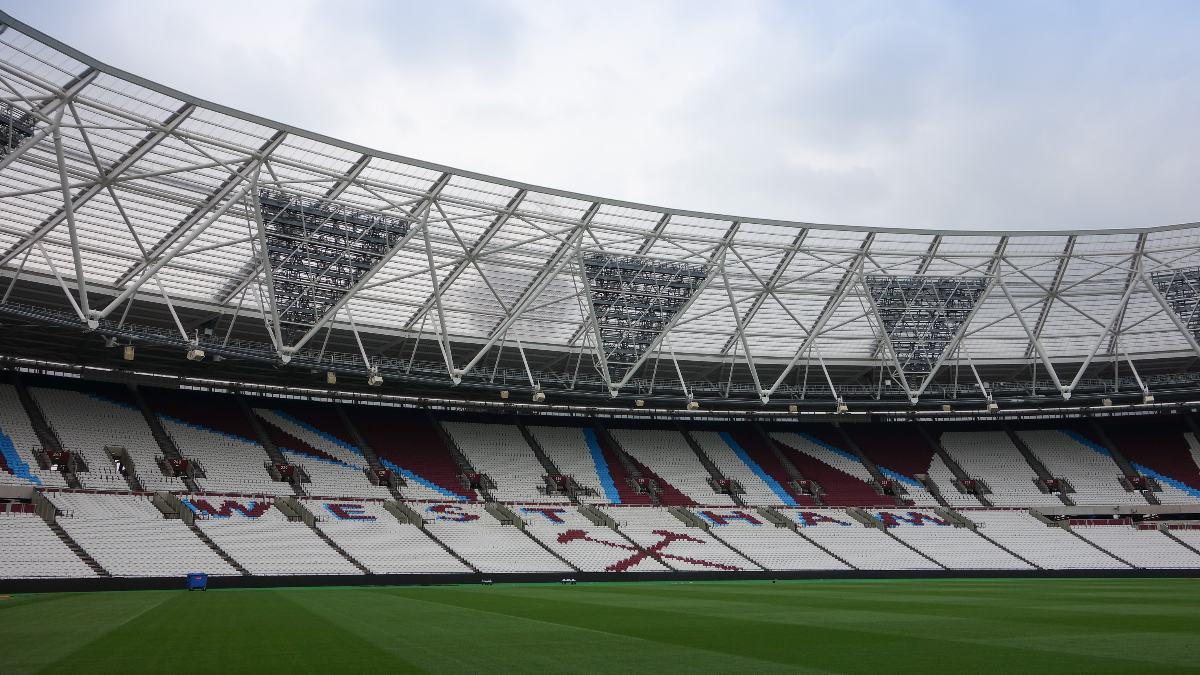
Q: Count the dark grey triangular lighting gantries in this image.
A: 5